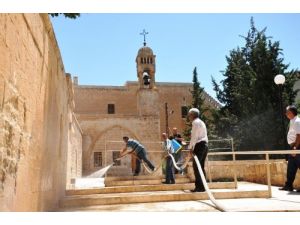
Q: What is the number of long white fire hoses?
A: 1